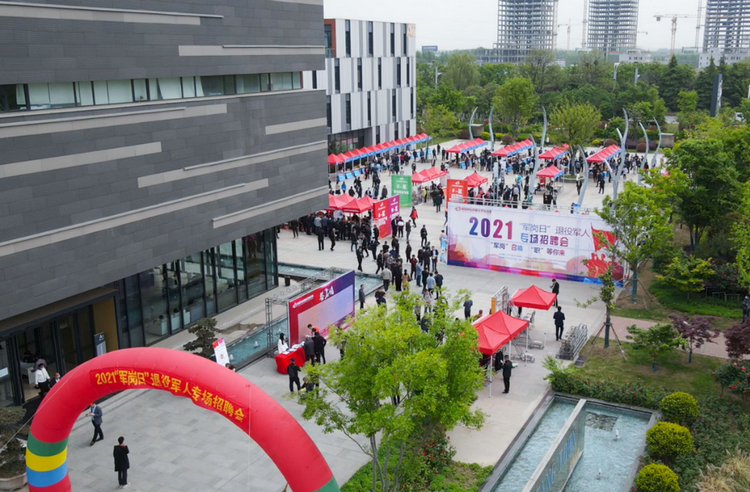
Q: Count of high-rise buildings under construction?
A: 3